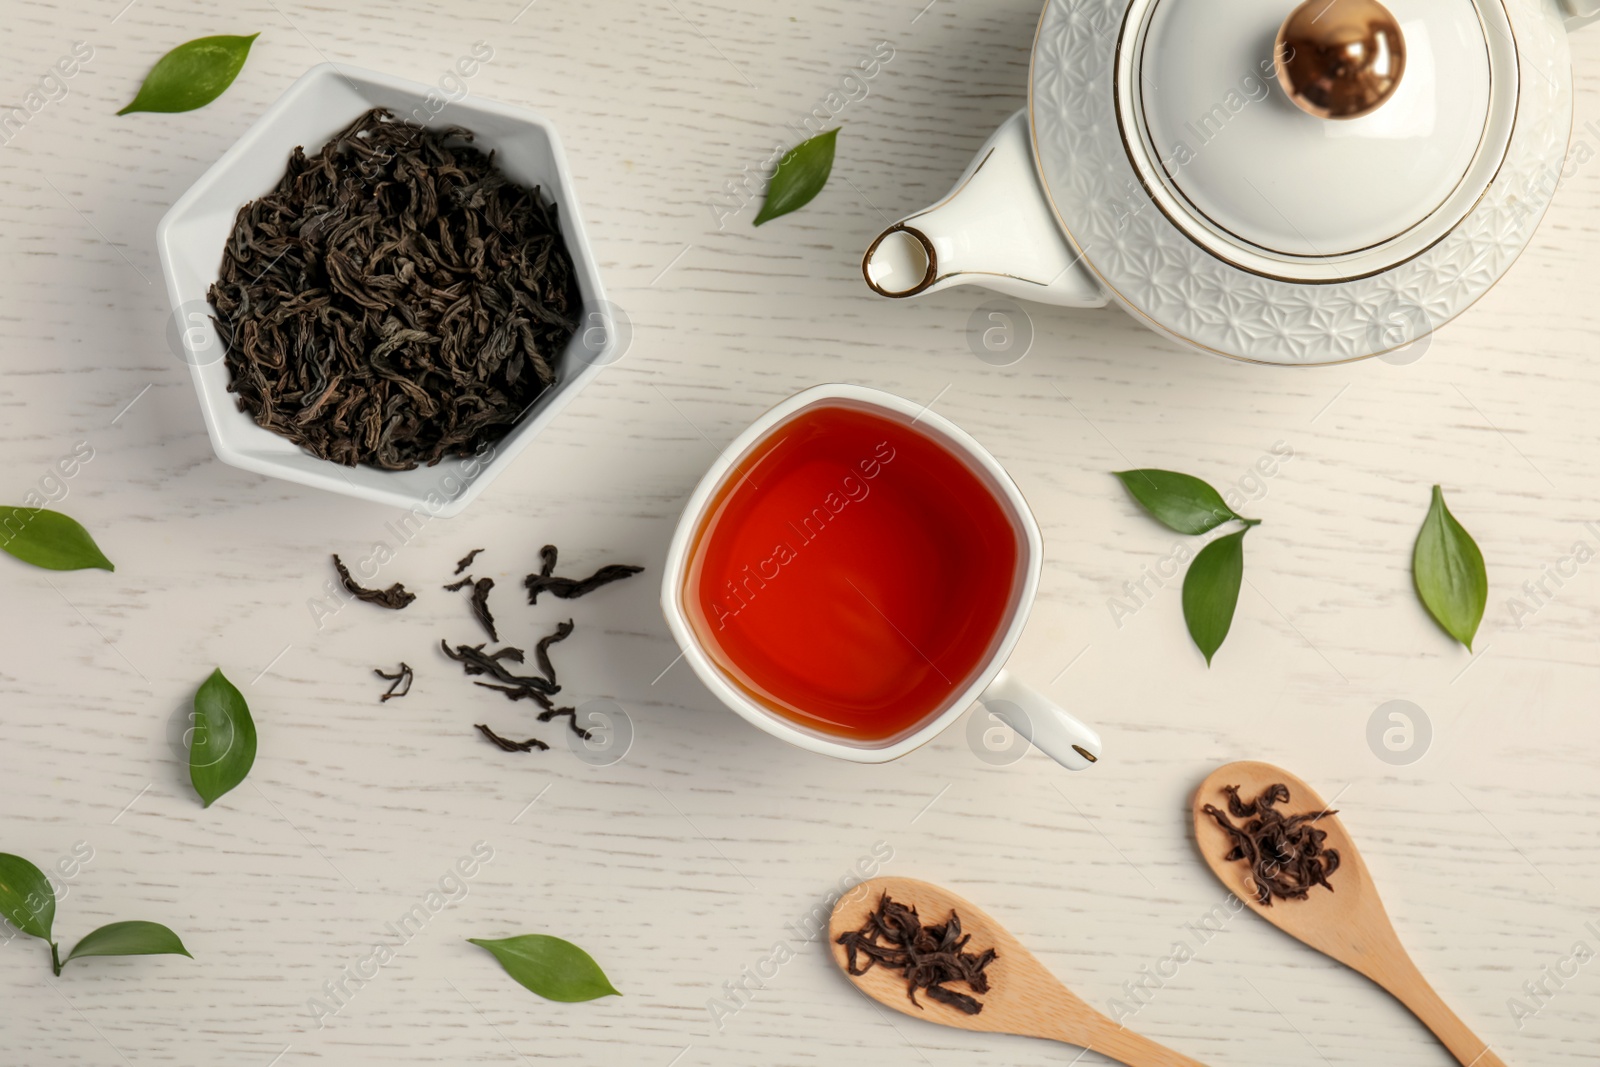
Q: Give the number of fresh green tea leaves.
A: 10